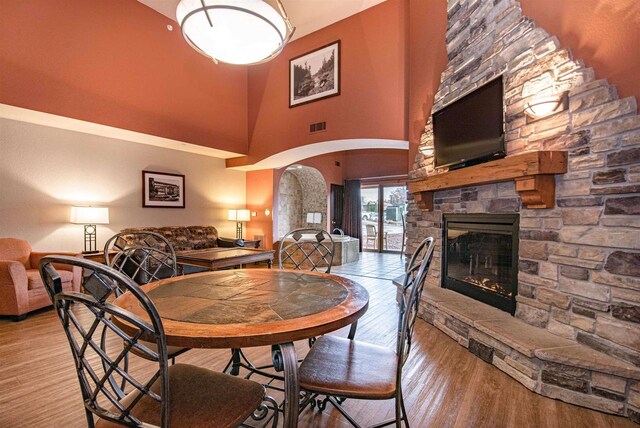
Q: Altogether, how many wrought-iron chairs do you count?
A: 4